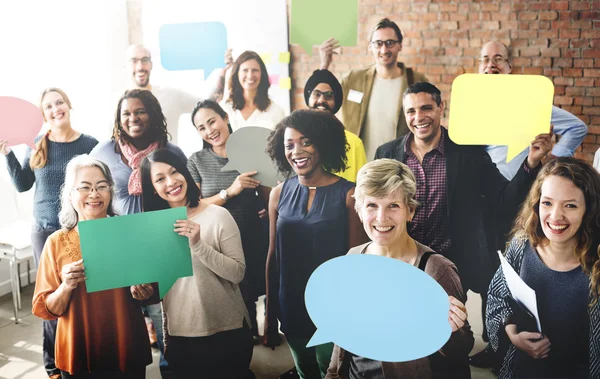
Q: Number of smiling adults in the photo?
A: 14